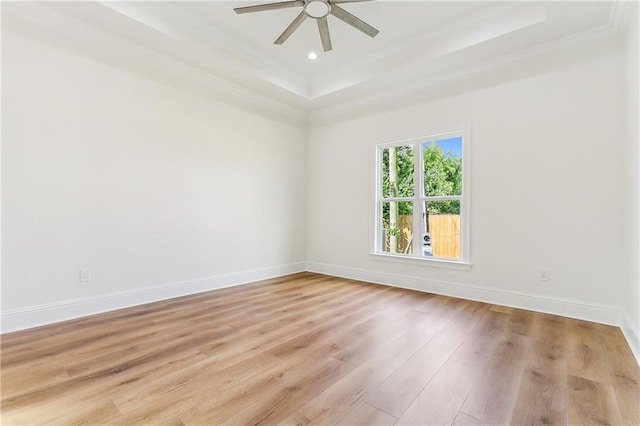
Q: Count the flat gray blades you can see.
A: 5